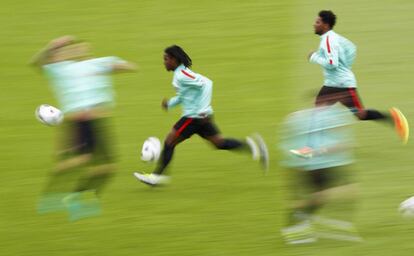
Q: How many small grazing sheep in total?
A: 0